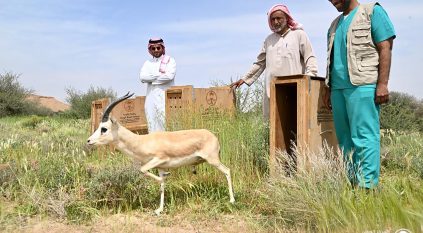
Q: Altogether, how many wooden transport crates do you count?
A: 3